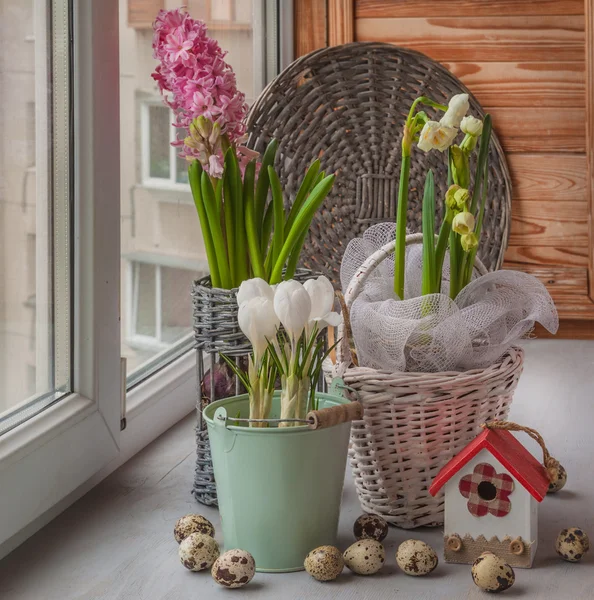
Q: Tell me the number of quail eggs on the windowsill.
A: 10